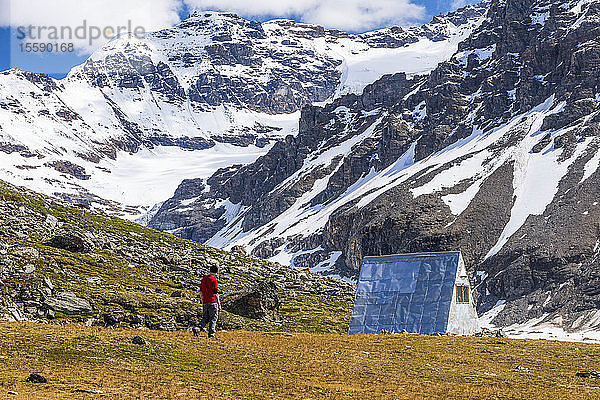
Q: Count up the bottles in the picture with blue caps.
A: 0